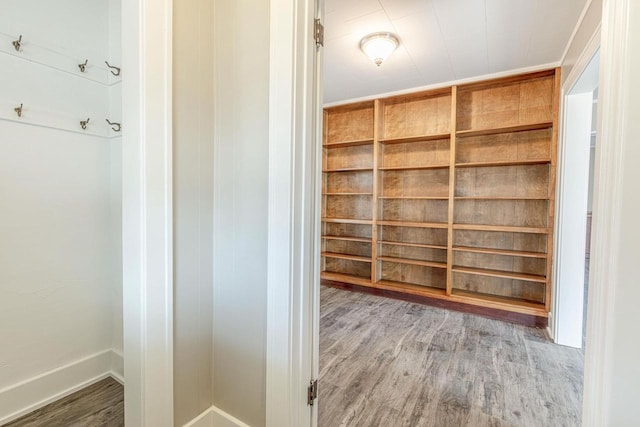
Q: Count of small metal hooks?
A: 6